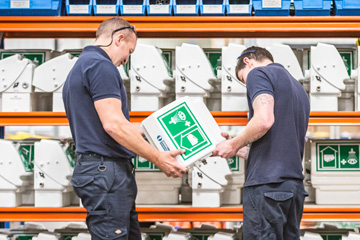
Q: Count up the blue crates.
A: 11